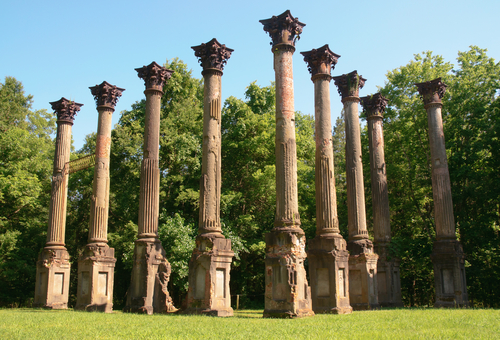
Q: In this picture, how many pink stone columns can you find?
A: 9